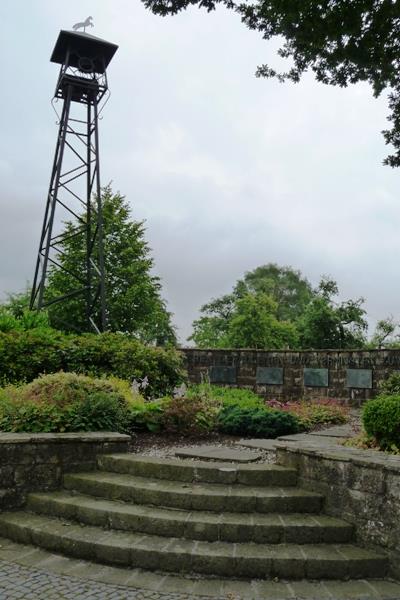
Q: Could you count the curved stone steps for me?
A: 4